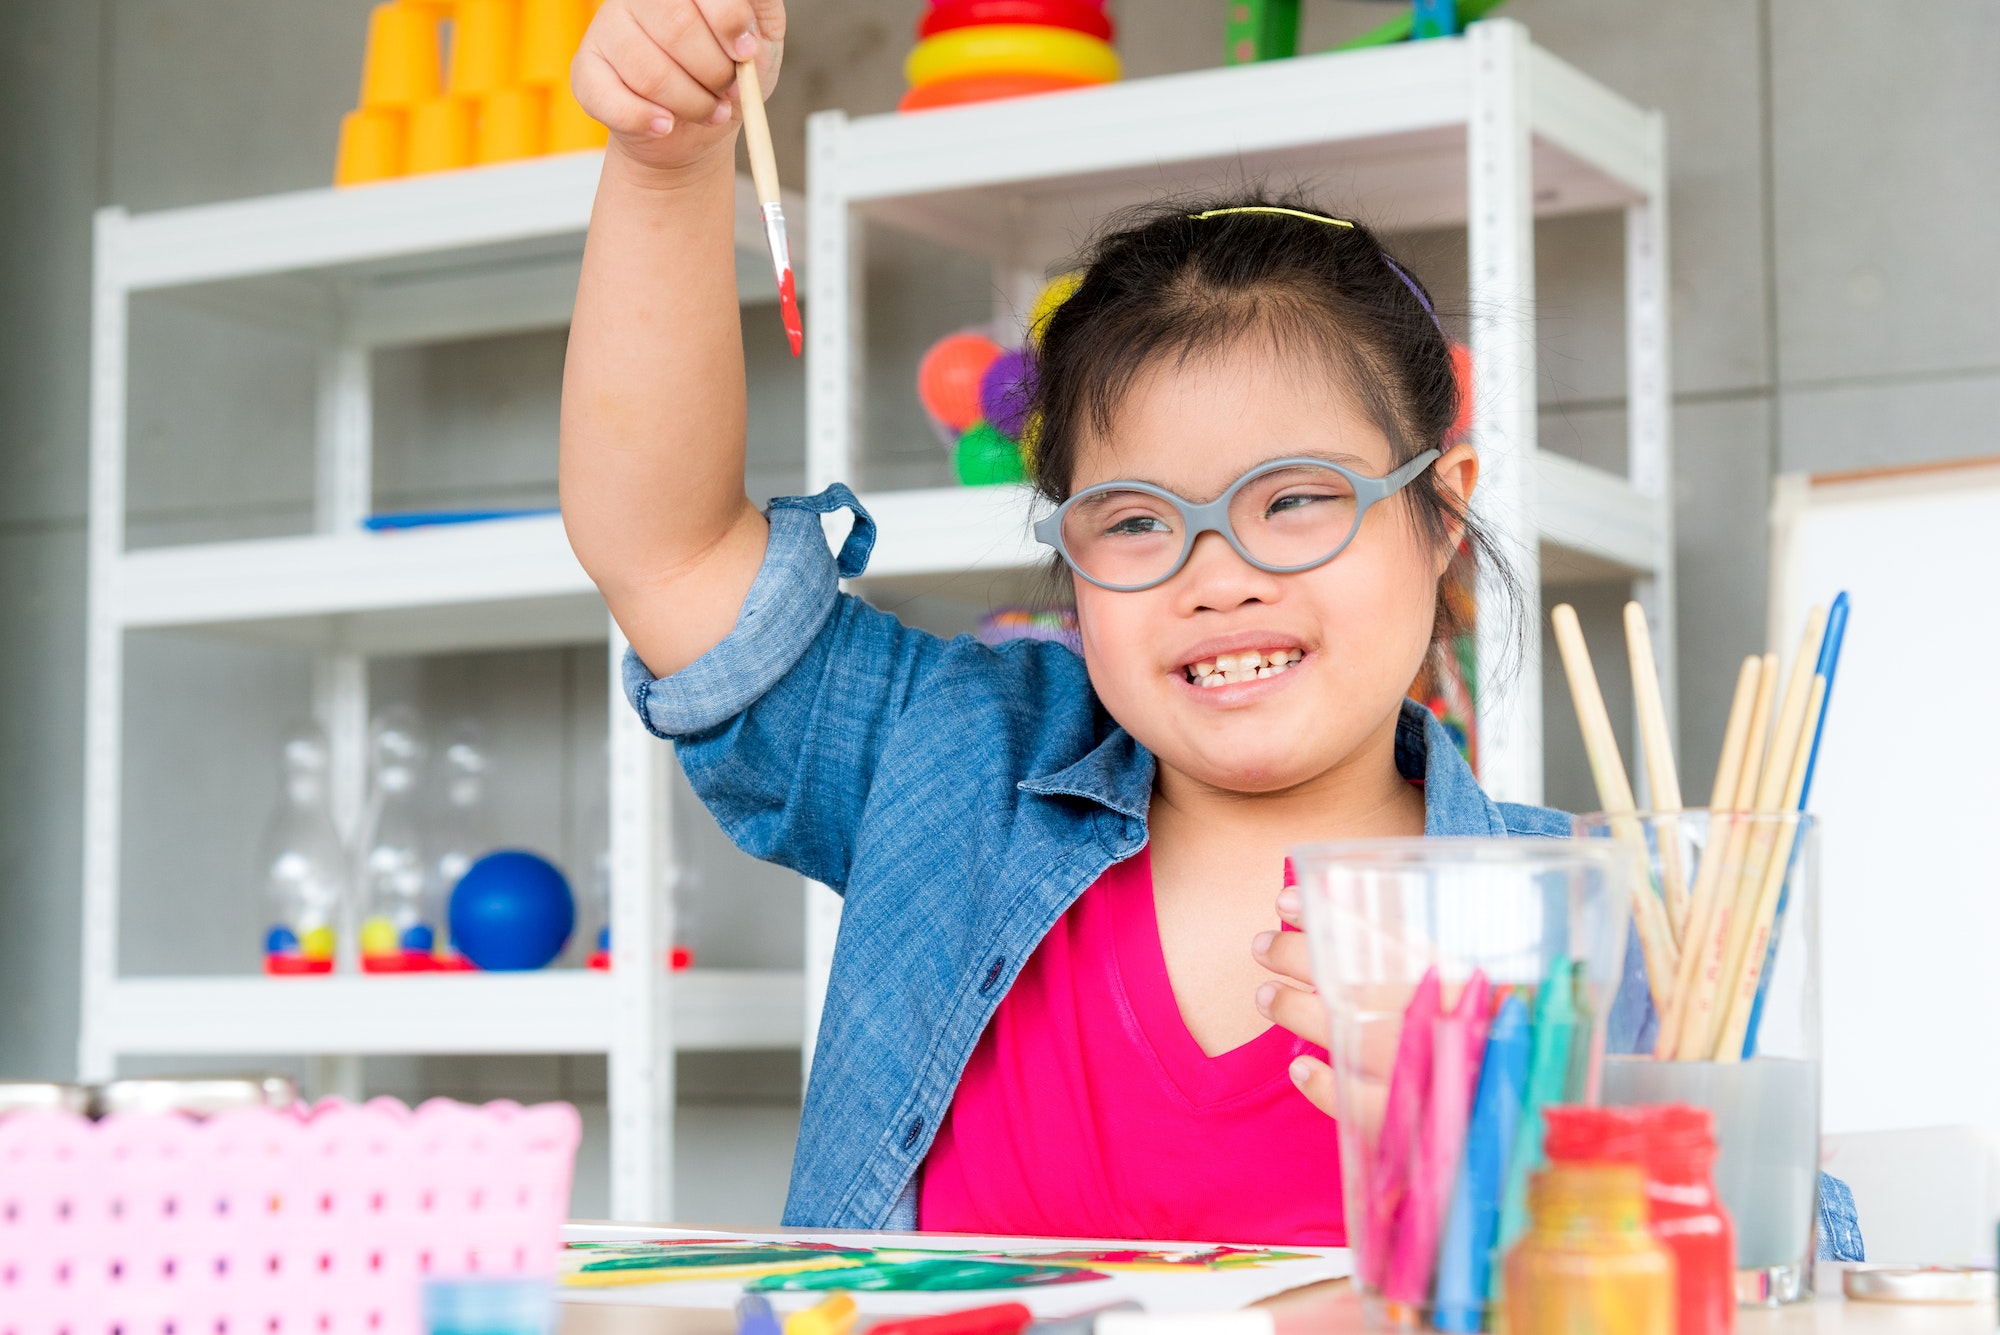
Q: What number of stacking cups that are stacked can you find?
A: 7